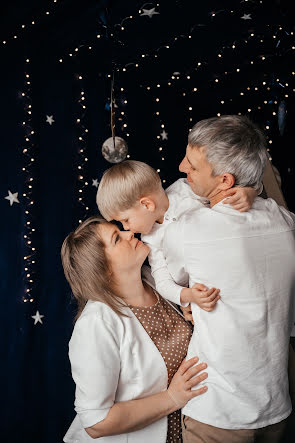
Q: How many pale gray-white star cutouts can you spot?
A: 7